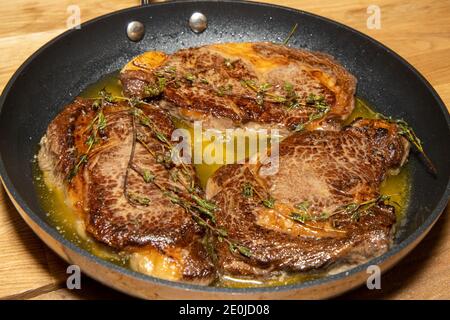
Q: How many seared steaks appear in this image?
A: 3